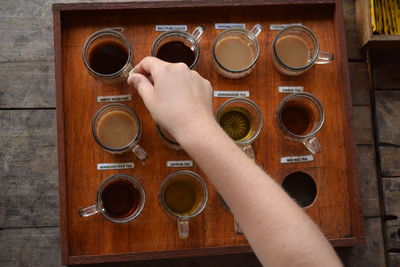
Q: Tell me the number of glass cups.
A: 11